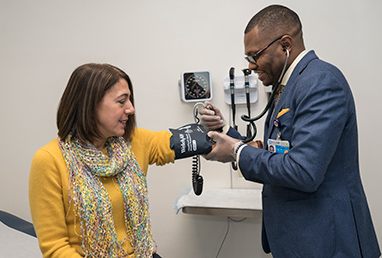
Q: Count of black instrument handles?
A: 2